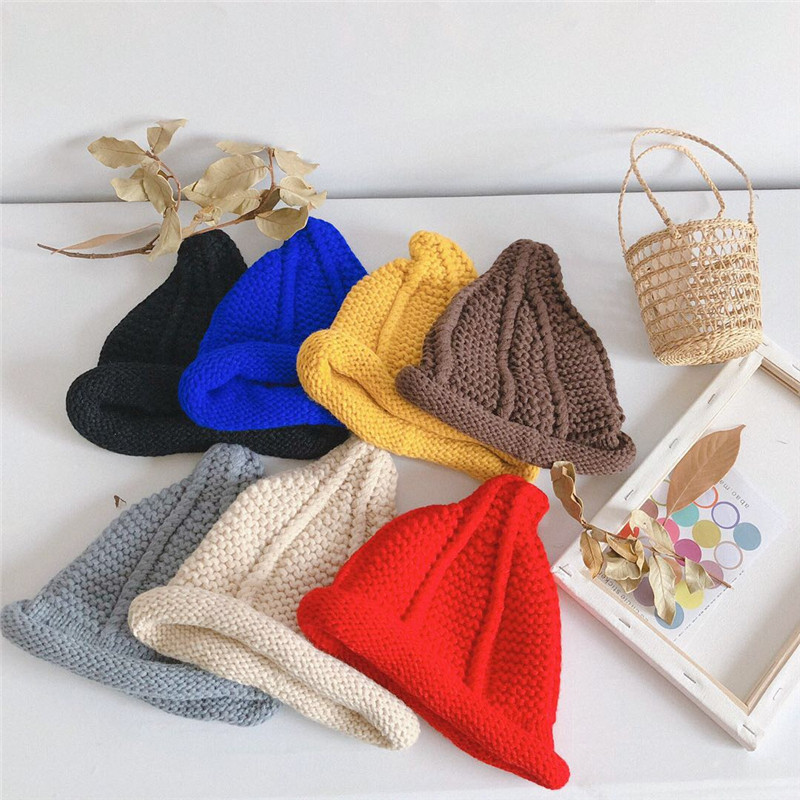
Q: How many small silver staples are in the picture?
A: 11